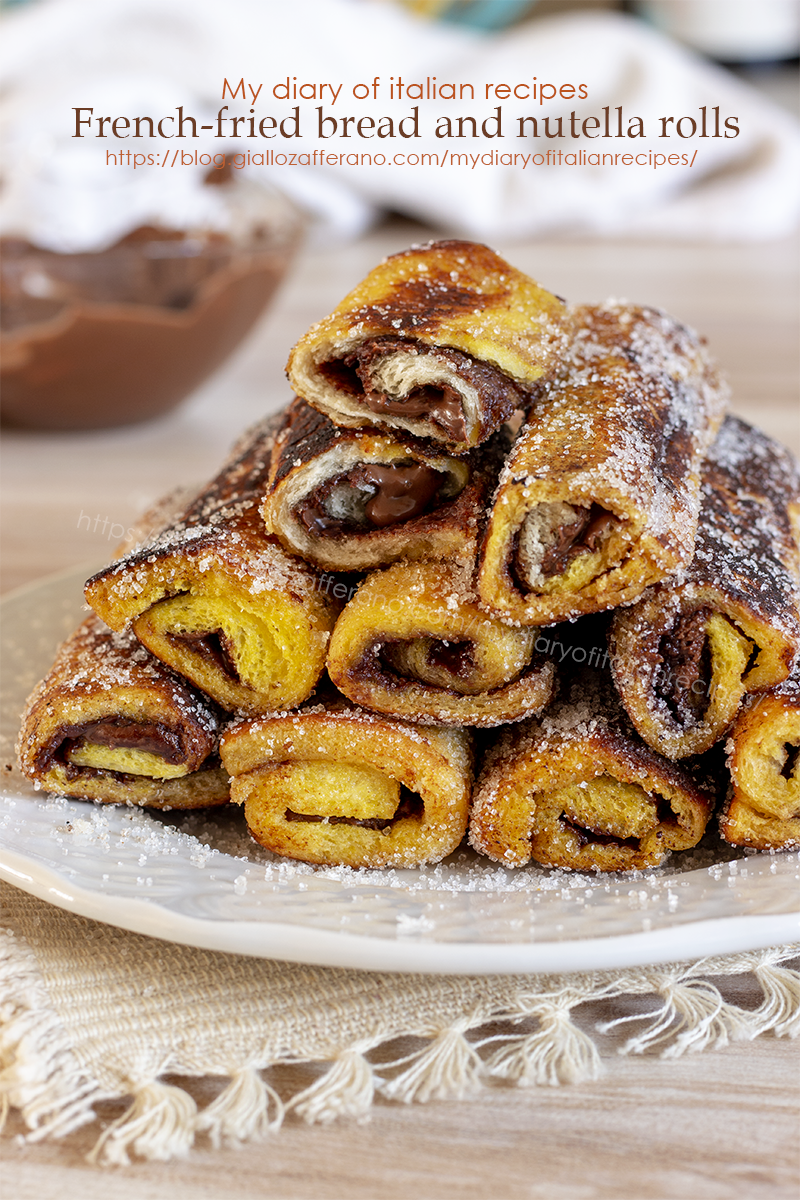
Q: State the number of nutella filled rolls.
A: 10